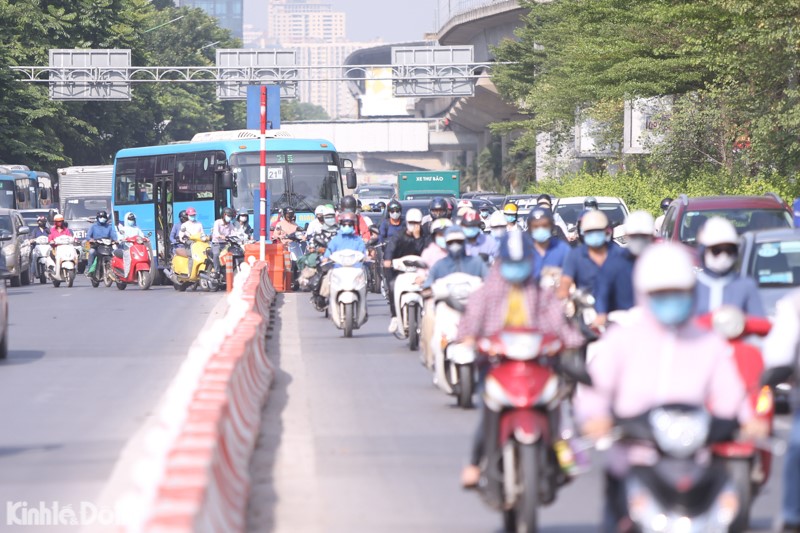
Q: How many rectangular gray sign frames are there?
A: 3